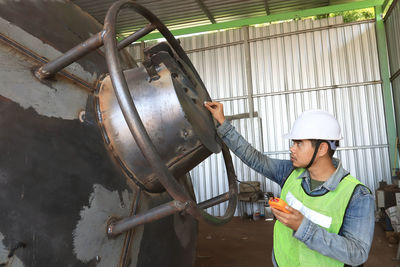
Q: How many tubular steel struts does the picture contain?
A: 4